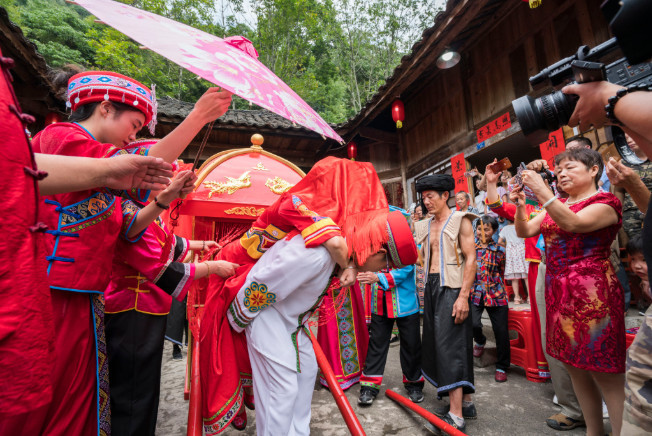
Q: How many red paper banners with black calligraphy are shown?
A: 3